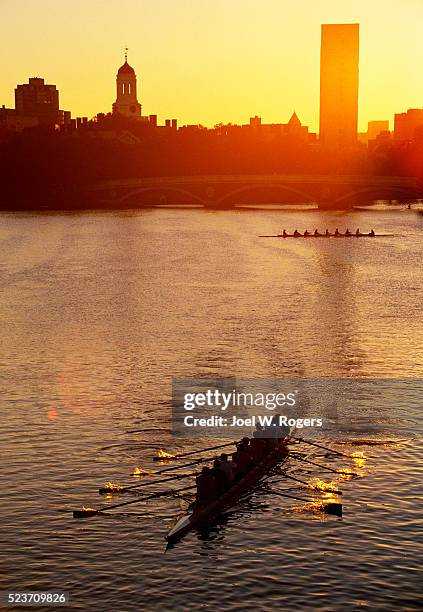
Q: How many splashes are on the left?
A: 4